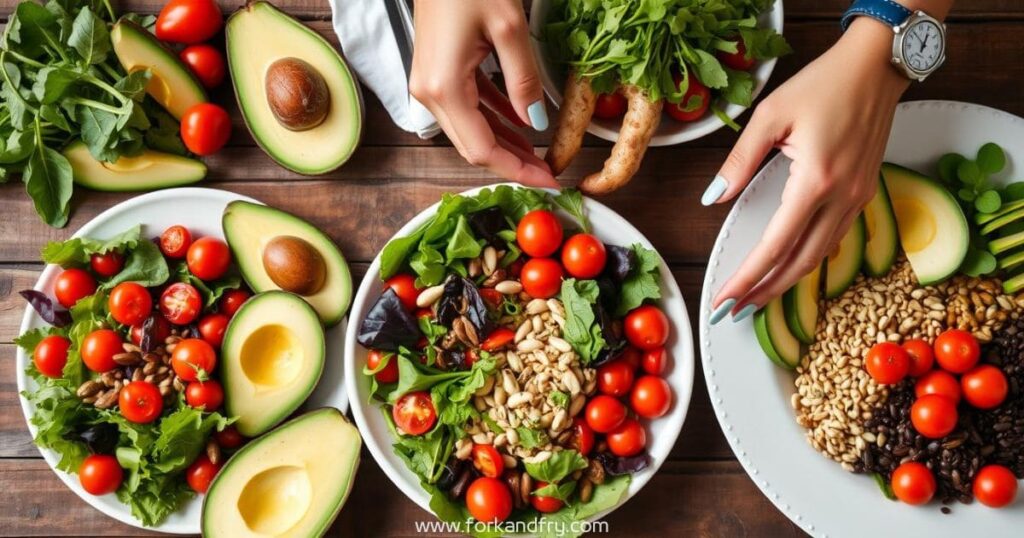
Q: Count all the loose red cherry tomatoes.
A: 3